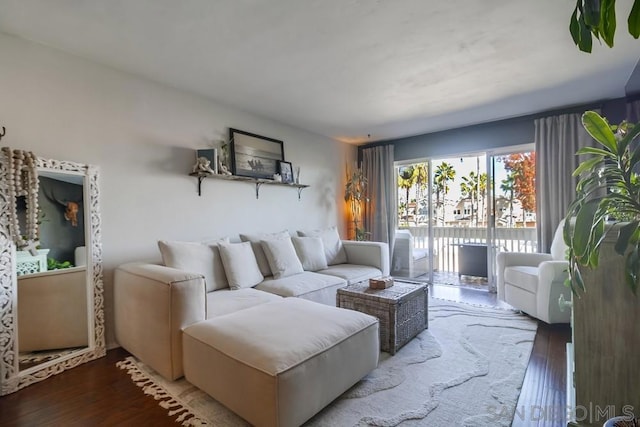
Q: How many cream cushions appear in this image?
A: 6